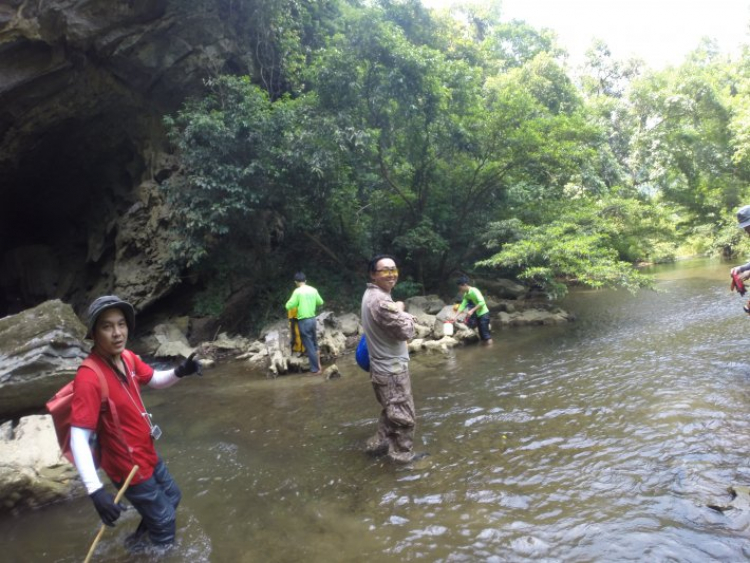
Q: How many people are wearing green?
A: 2